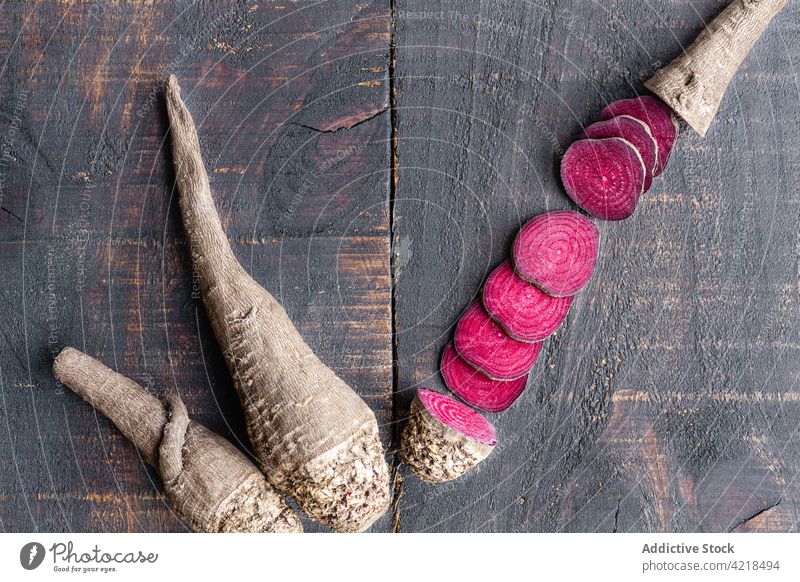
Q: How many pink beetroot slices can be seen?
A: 7